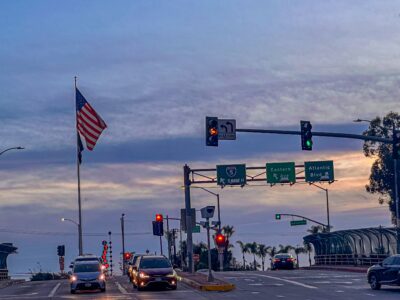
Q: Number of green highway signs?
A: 3